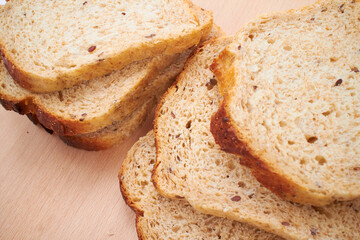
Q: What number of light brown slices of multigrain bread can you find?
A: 6